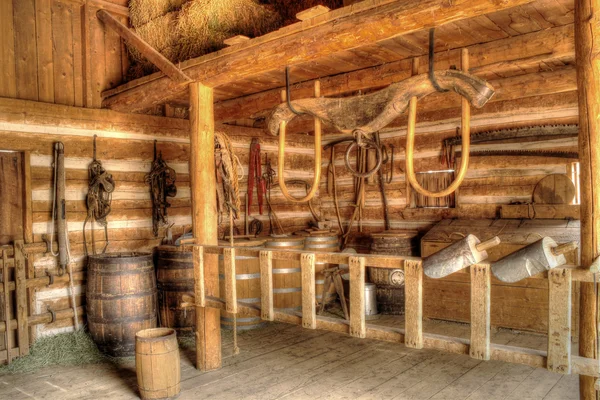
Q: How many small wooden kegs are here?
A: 1